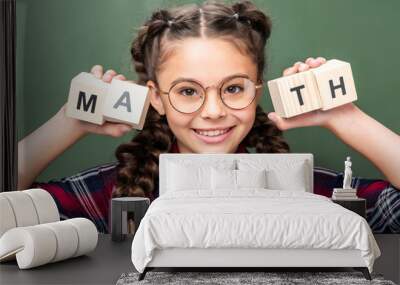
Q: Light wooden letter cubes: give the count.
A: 4